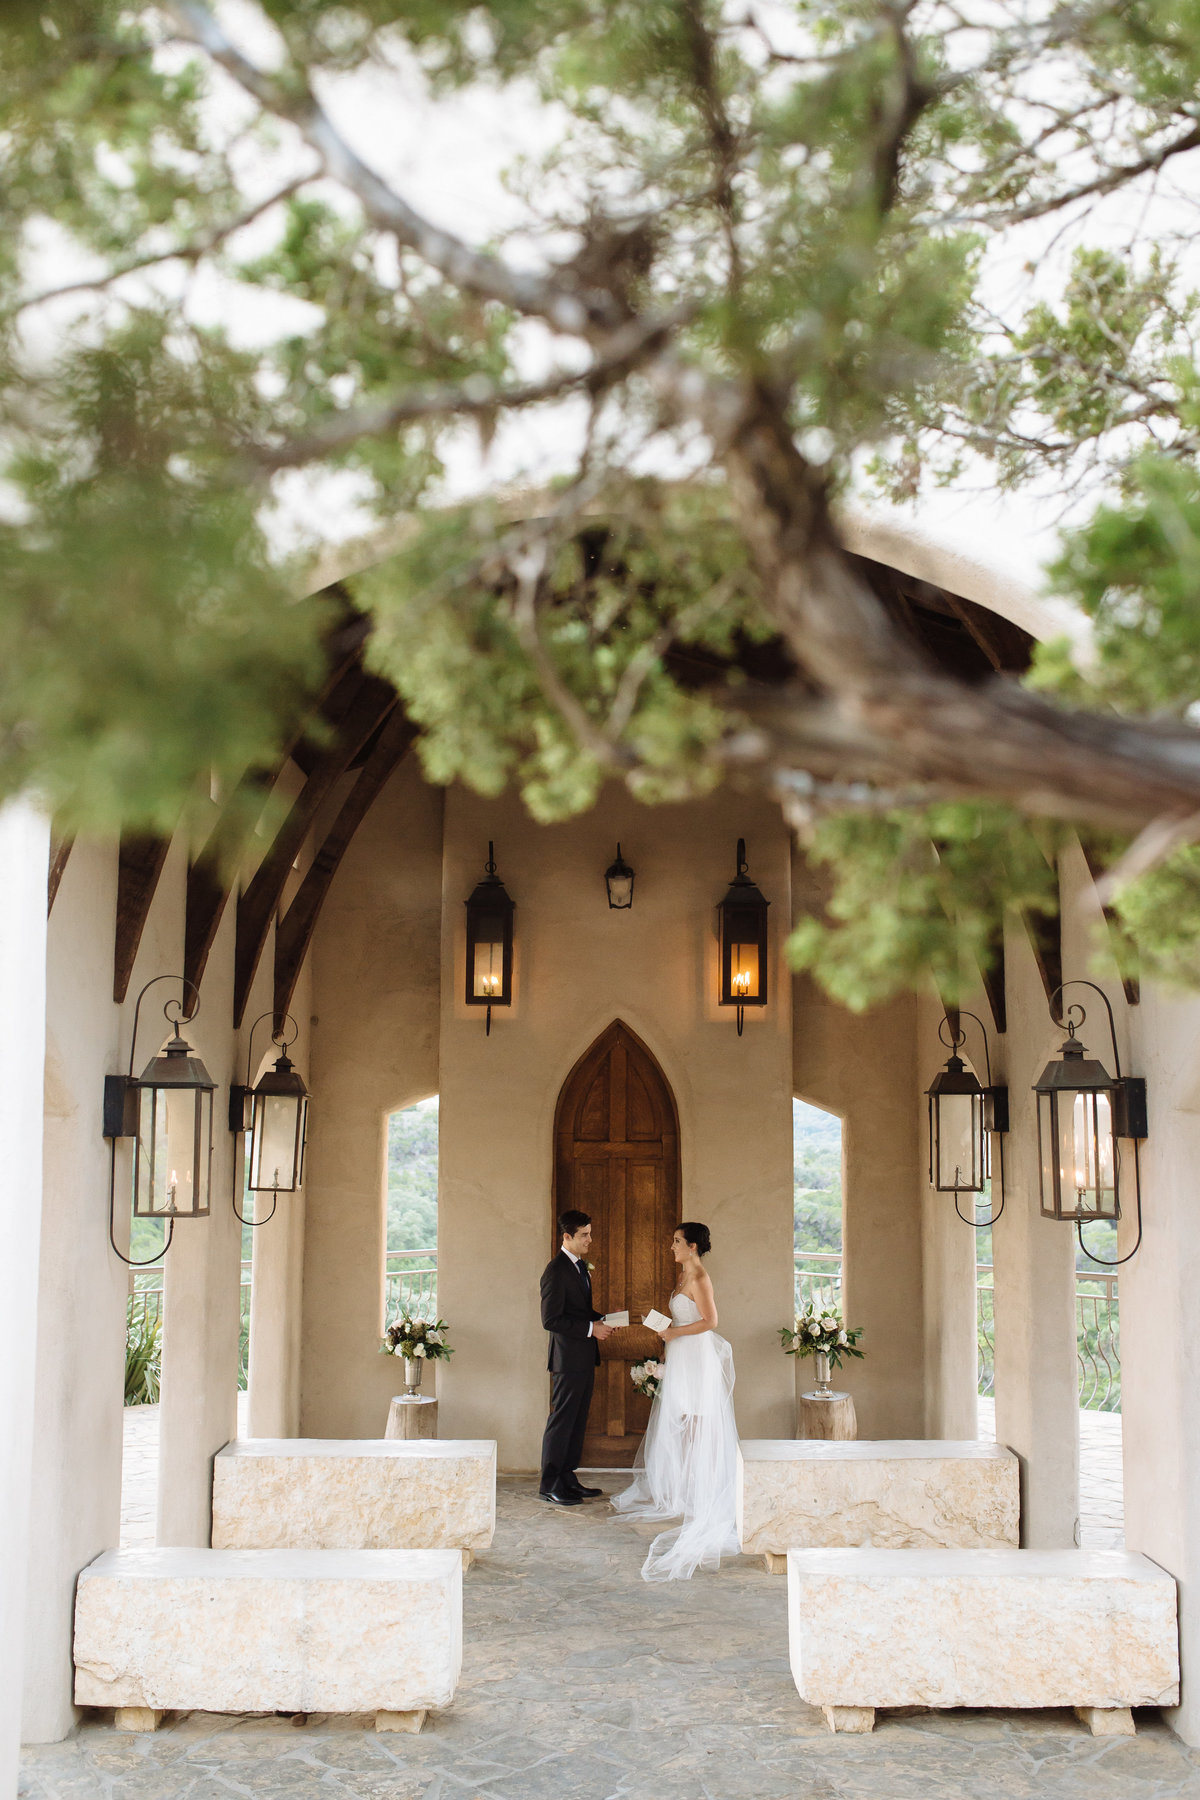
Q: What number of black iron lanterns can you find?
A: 7